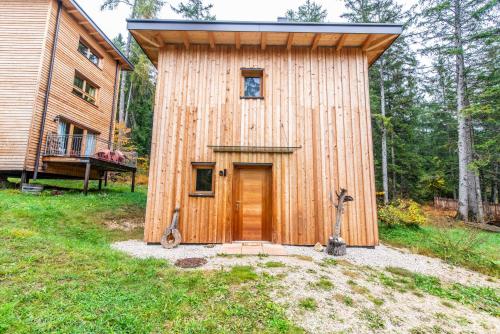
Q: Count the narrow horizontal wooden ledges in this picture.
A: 1